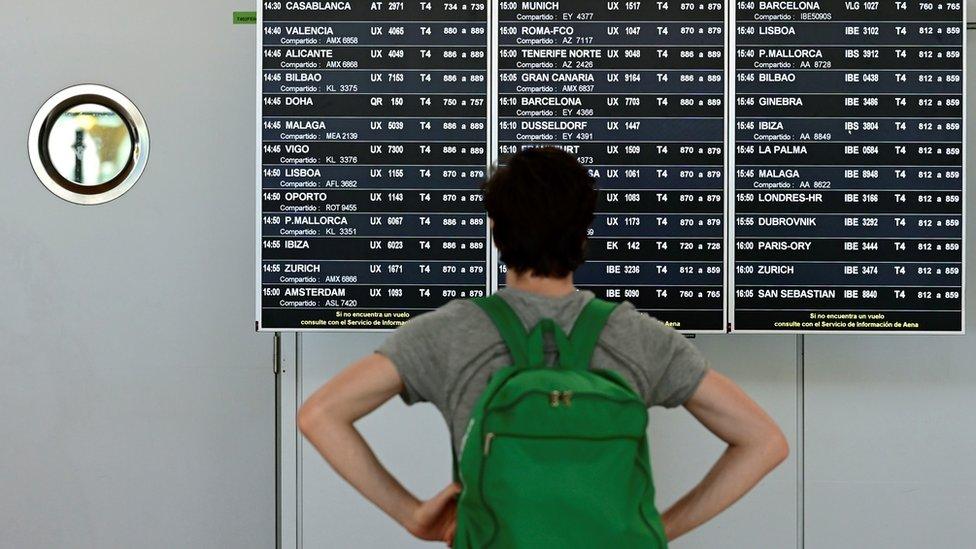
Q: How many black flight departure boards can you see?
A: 3